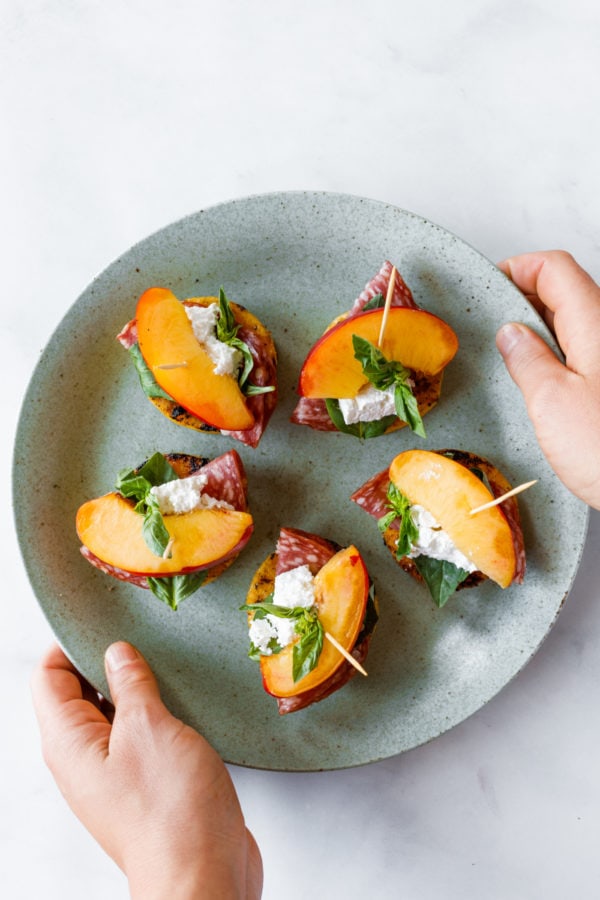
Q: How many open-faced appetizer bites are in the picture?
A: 5